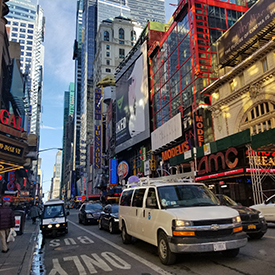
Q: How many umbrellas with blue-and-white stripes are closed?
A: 0